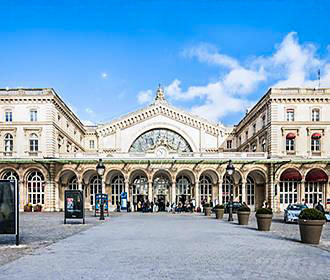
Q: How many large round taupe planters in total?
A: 5